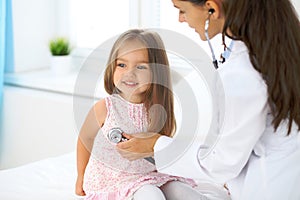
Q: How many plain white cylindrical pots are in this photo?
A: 1